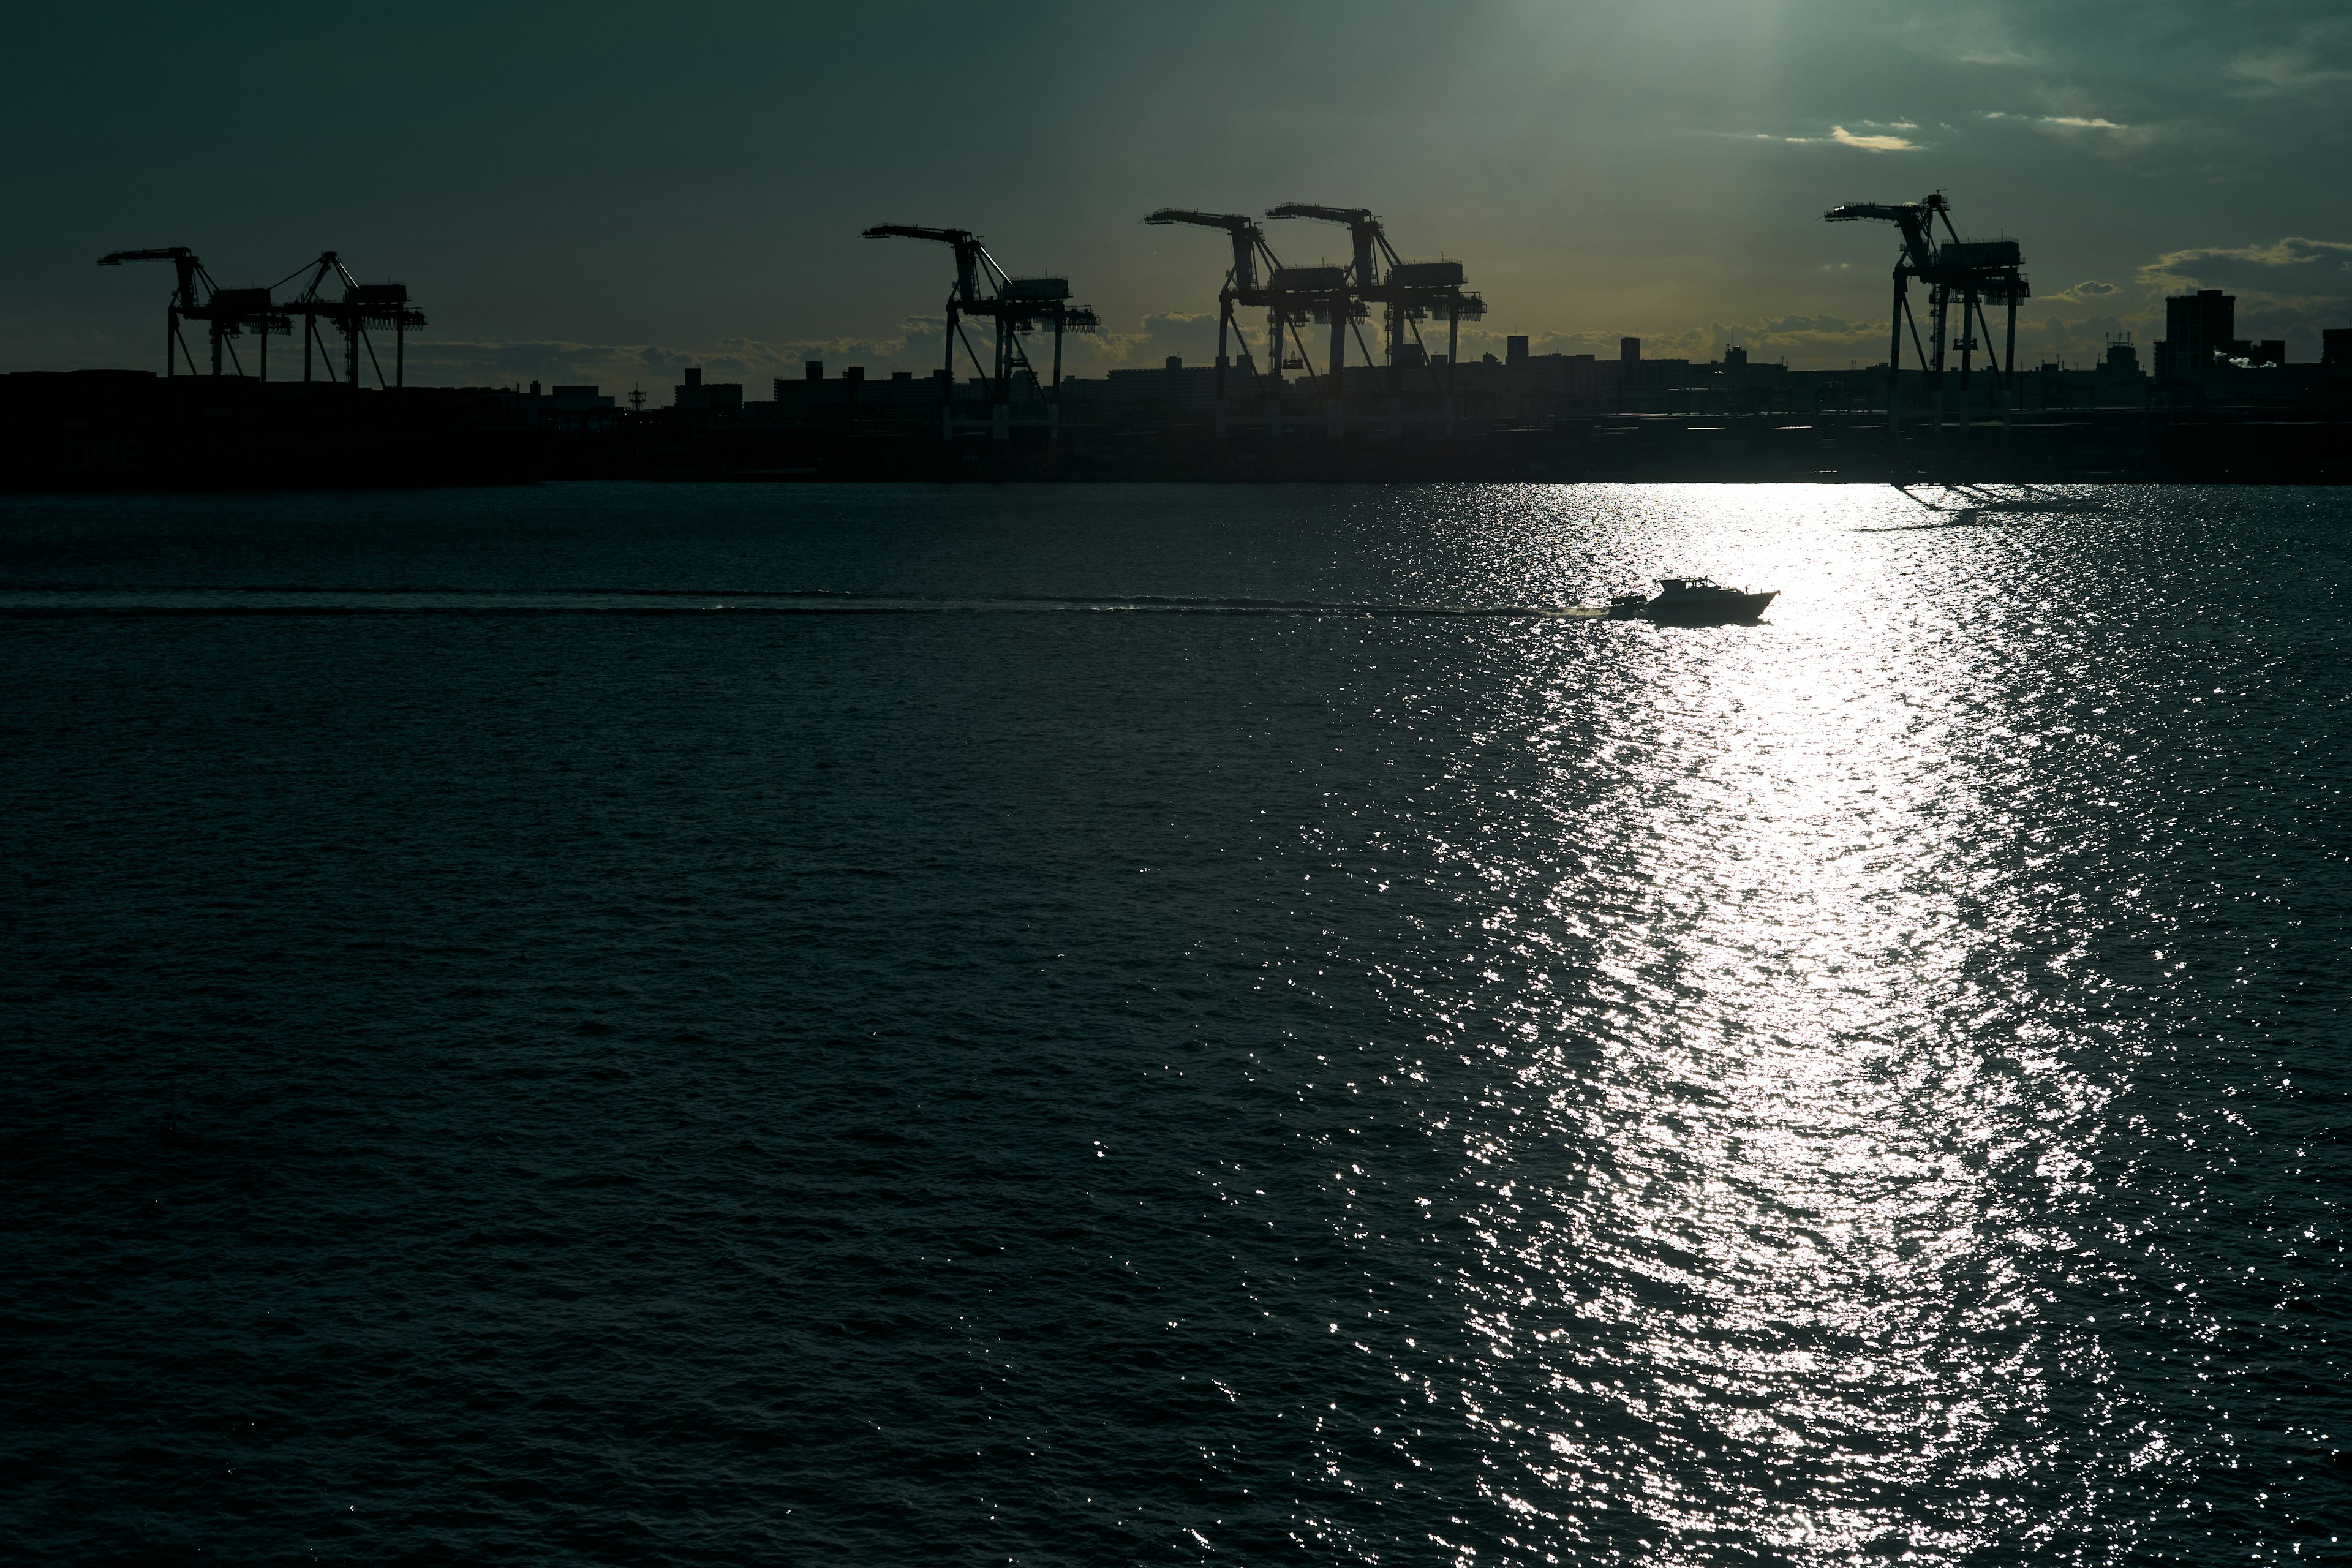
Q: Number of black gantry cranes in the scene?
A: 6